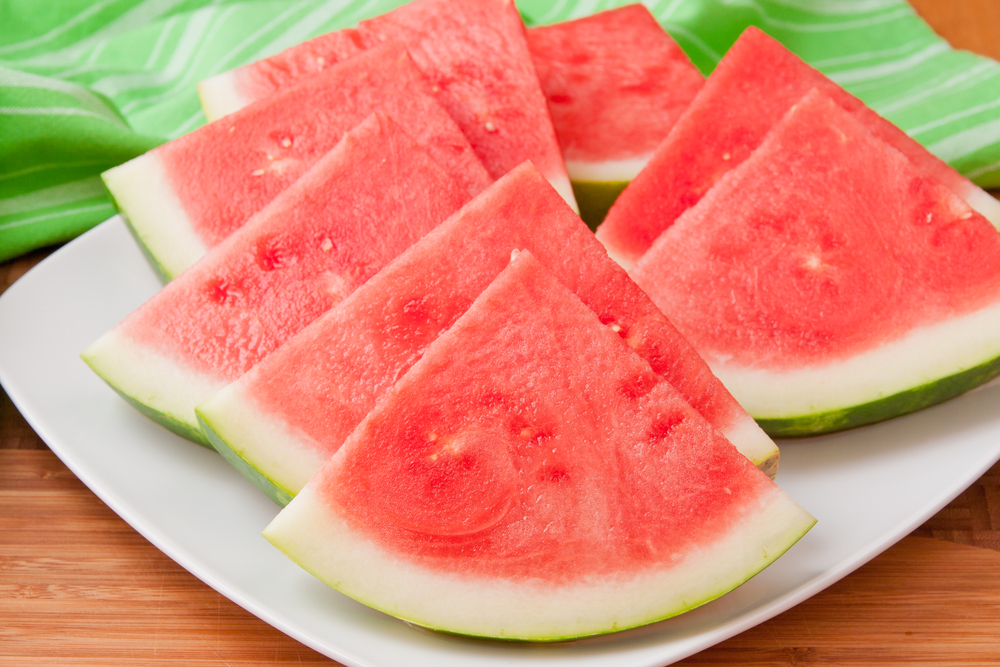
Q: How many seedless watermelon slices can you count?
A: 8